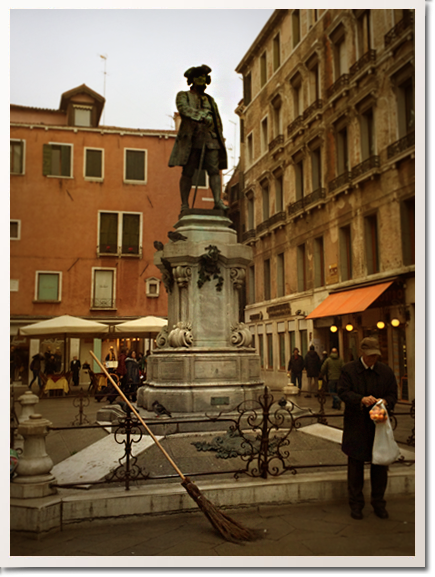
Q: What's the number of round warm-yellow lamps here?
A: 4